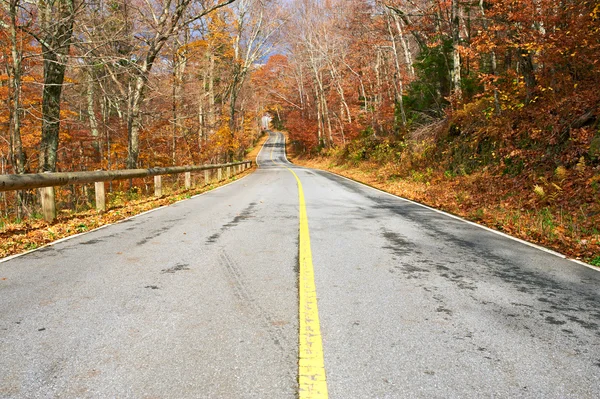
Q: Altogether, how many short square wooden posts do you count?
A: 11